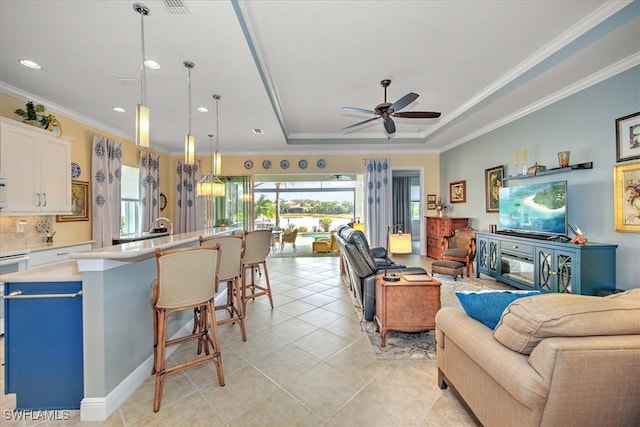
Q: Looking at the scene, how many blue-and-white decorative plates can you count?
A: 6